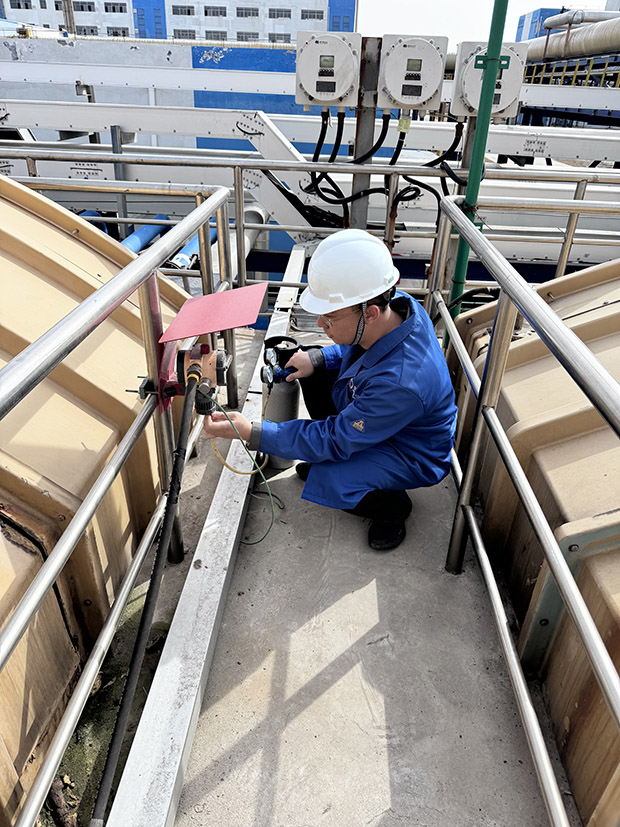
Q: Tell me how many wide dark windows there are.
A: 14